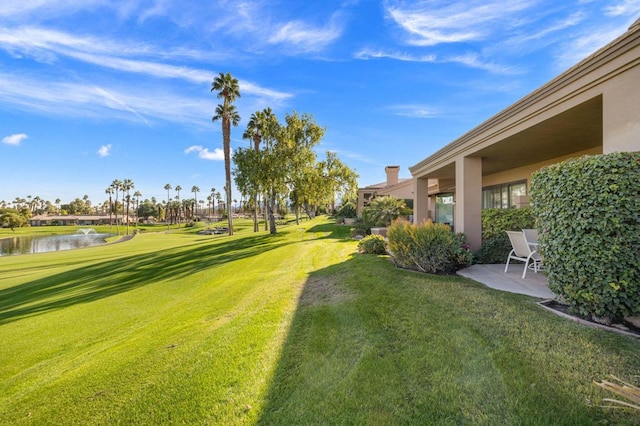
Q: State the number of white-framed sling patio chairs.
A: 2